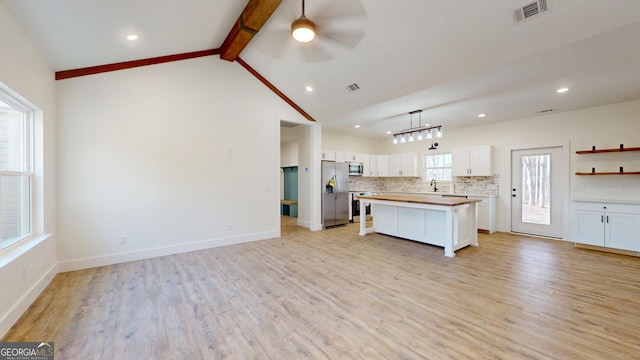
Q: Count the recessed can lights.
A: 7